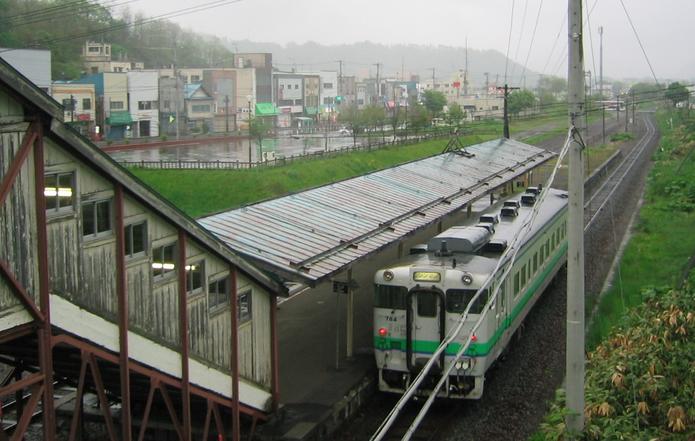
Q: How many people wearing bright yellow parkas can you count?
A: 0